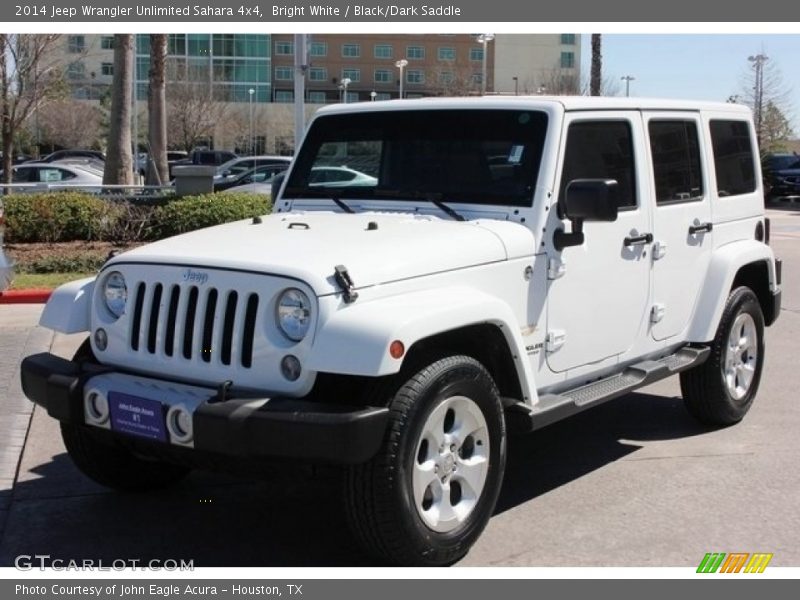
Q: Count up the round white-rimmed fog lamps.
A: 2